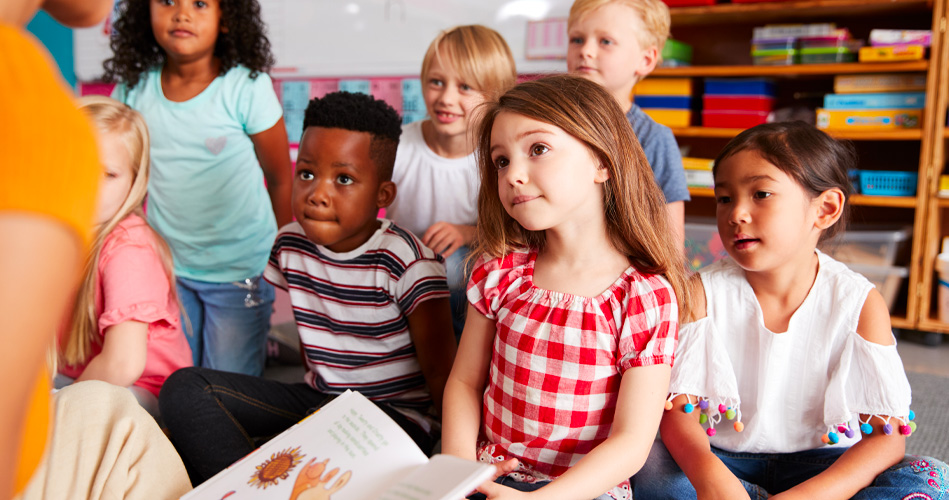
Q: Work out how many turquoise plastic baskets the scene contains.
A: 1